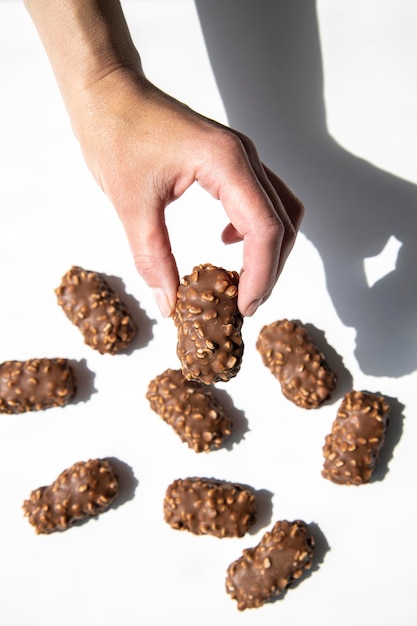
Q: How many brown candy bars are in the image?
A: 9